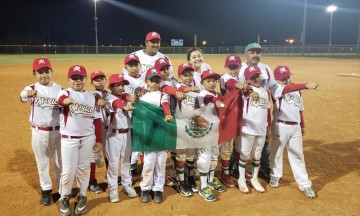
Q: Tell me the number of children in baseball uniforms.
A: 12